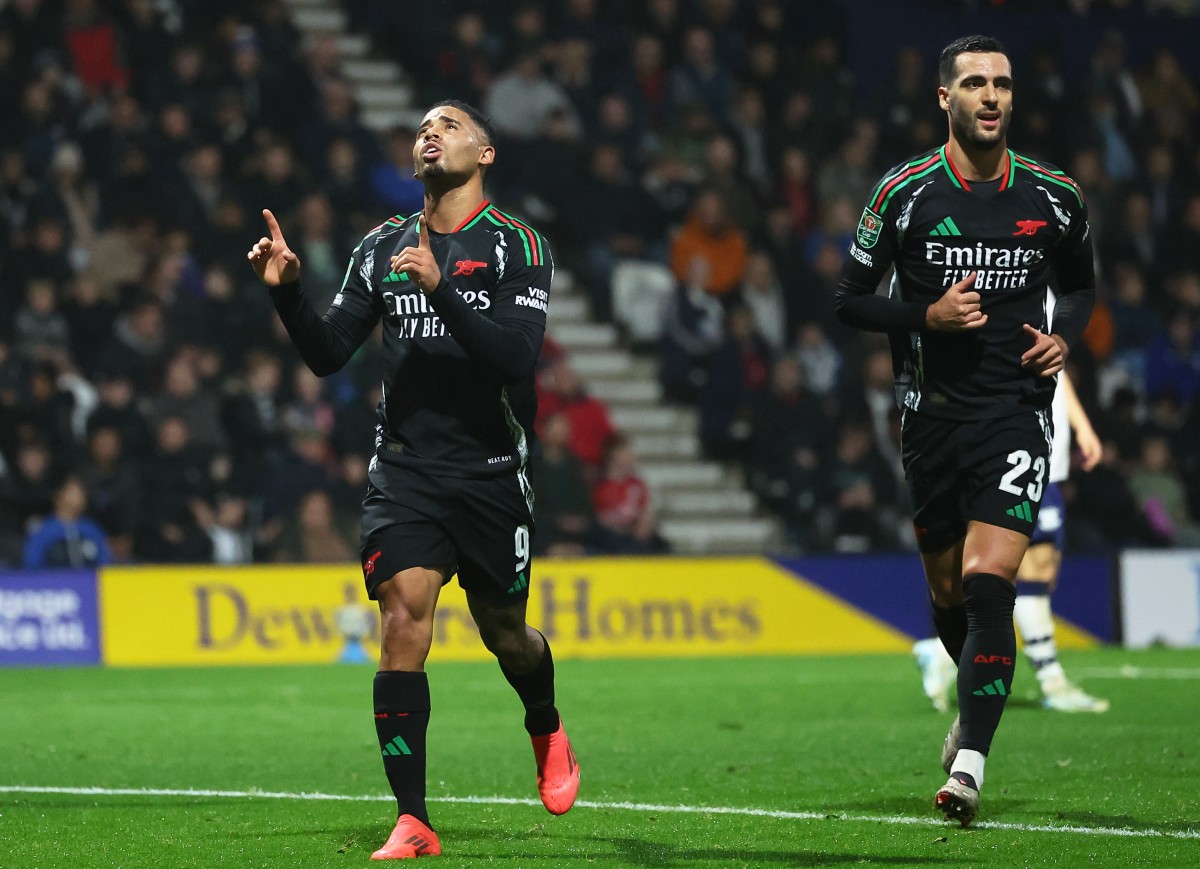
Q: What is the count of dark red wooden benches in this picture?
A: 0